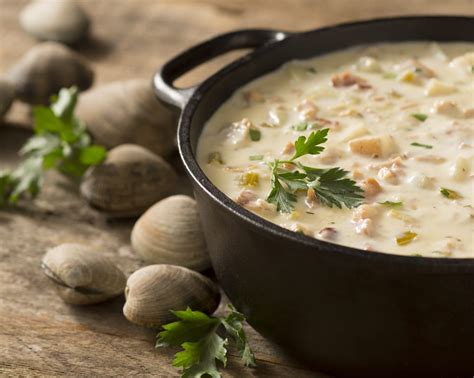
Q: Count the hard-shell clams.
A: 8